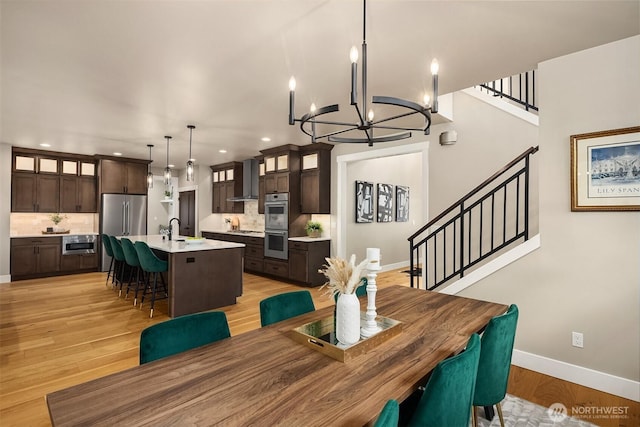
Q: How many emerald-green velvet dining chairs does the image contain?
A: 6